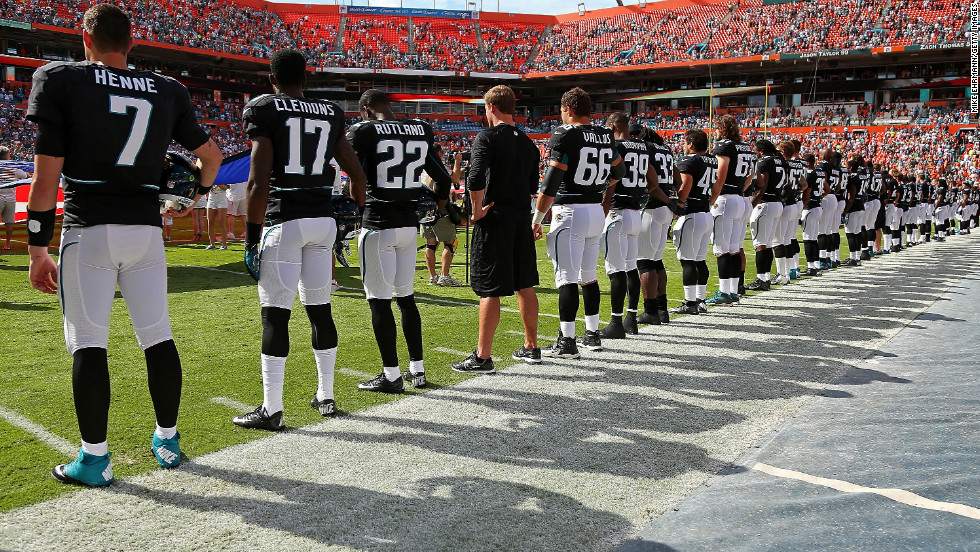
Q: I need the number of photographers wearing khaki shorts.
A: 1